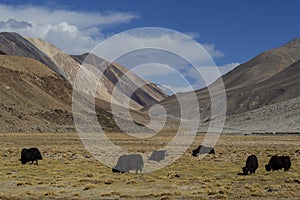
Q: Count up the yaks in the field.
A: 6